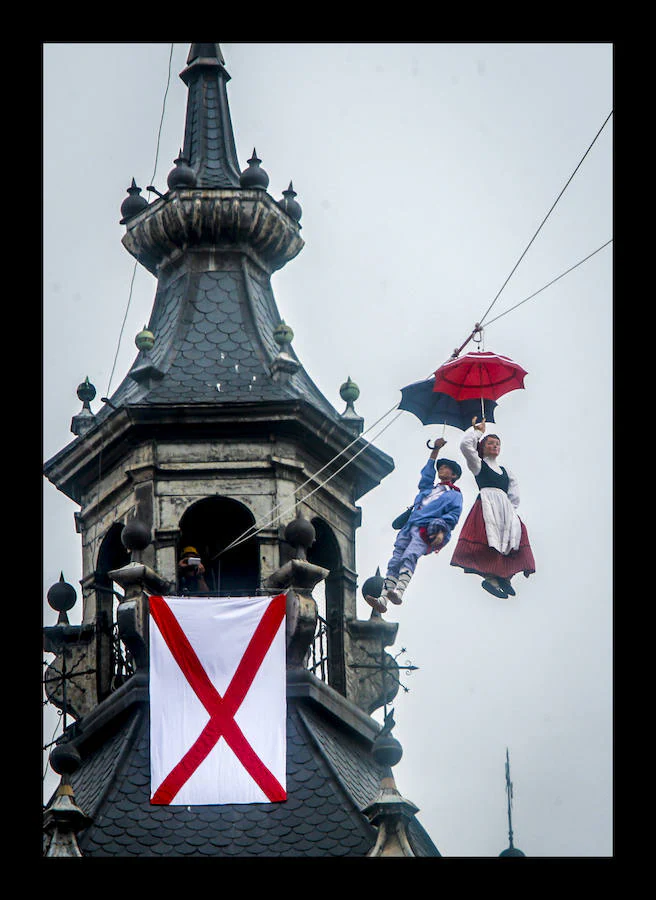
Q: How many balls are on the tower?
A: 14